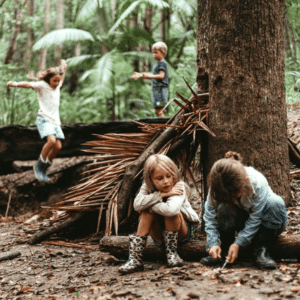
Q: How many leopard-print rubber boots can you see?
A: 2